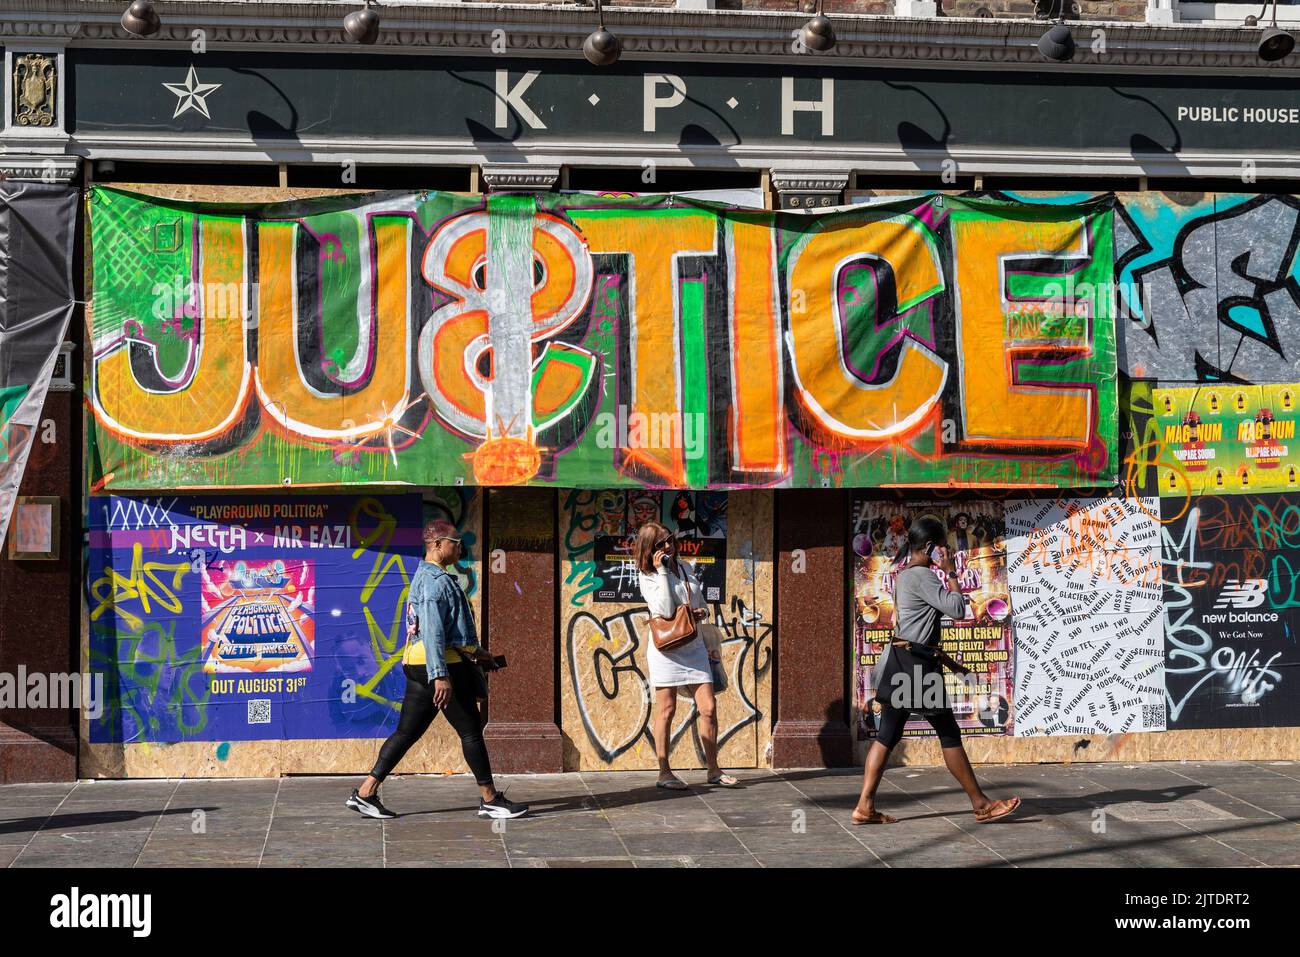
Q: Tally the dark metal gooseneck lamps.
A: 6